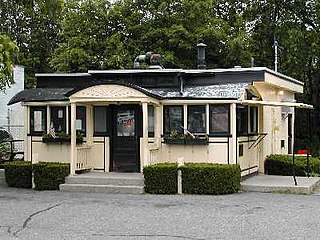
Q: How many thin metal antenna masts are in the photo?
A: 1